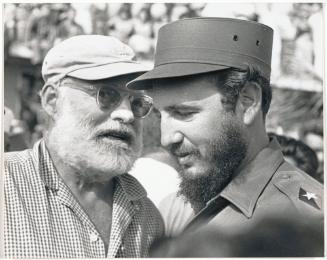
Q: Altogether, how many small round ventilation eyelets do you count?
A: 2